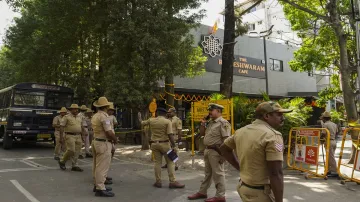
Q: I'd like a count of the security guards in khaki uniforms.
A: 11